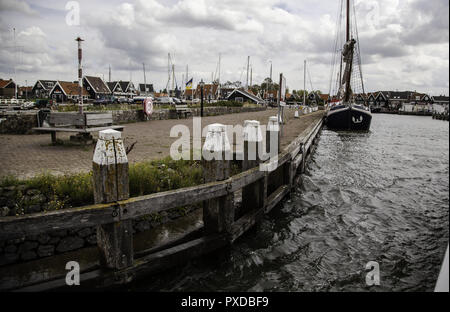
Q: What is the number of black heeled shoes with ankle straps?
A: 0